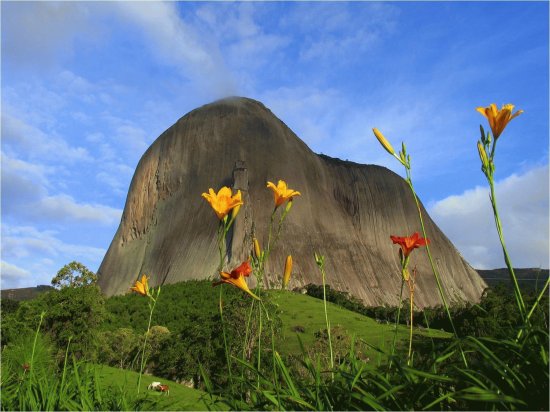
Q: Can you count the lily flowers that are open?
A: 6